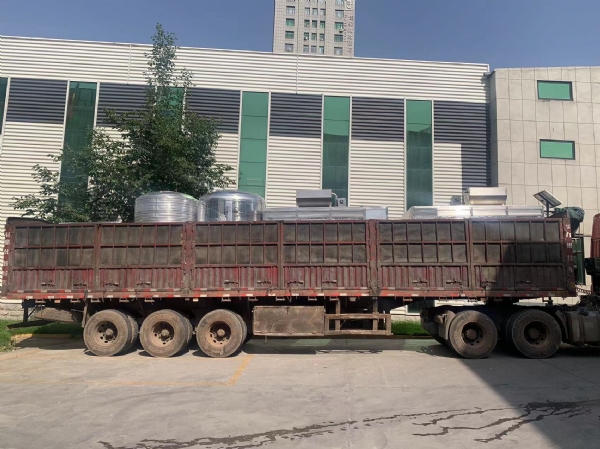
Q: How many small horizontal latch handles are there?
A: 12